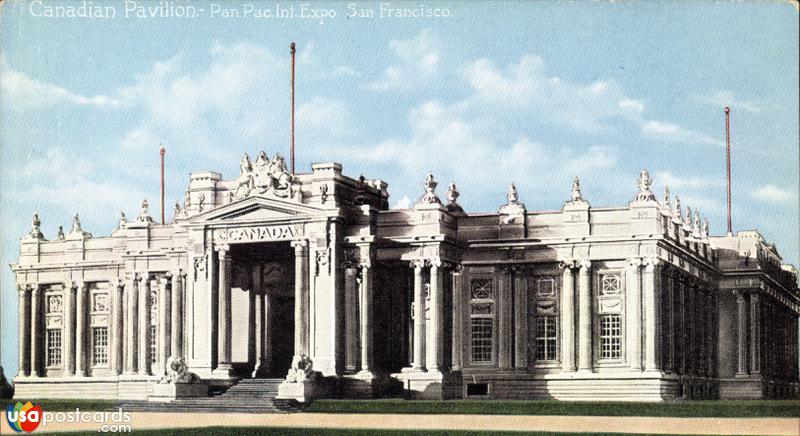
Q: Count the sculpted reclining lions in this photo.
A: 2